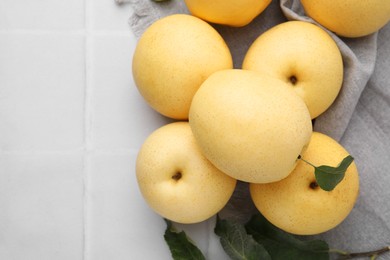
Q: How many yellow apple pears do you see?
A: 7